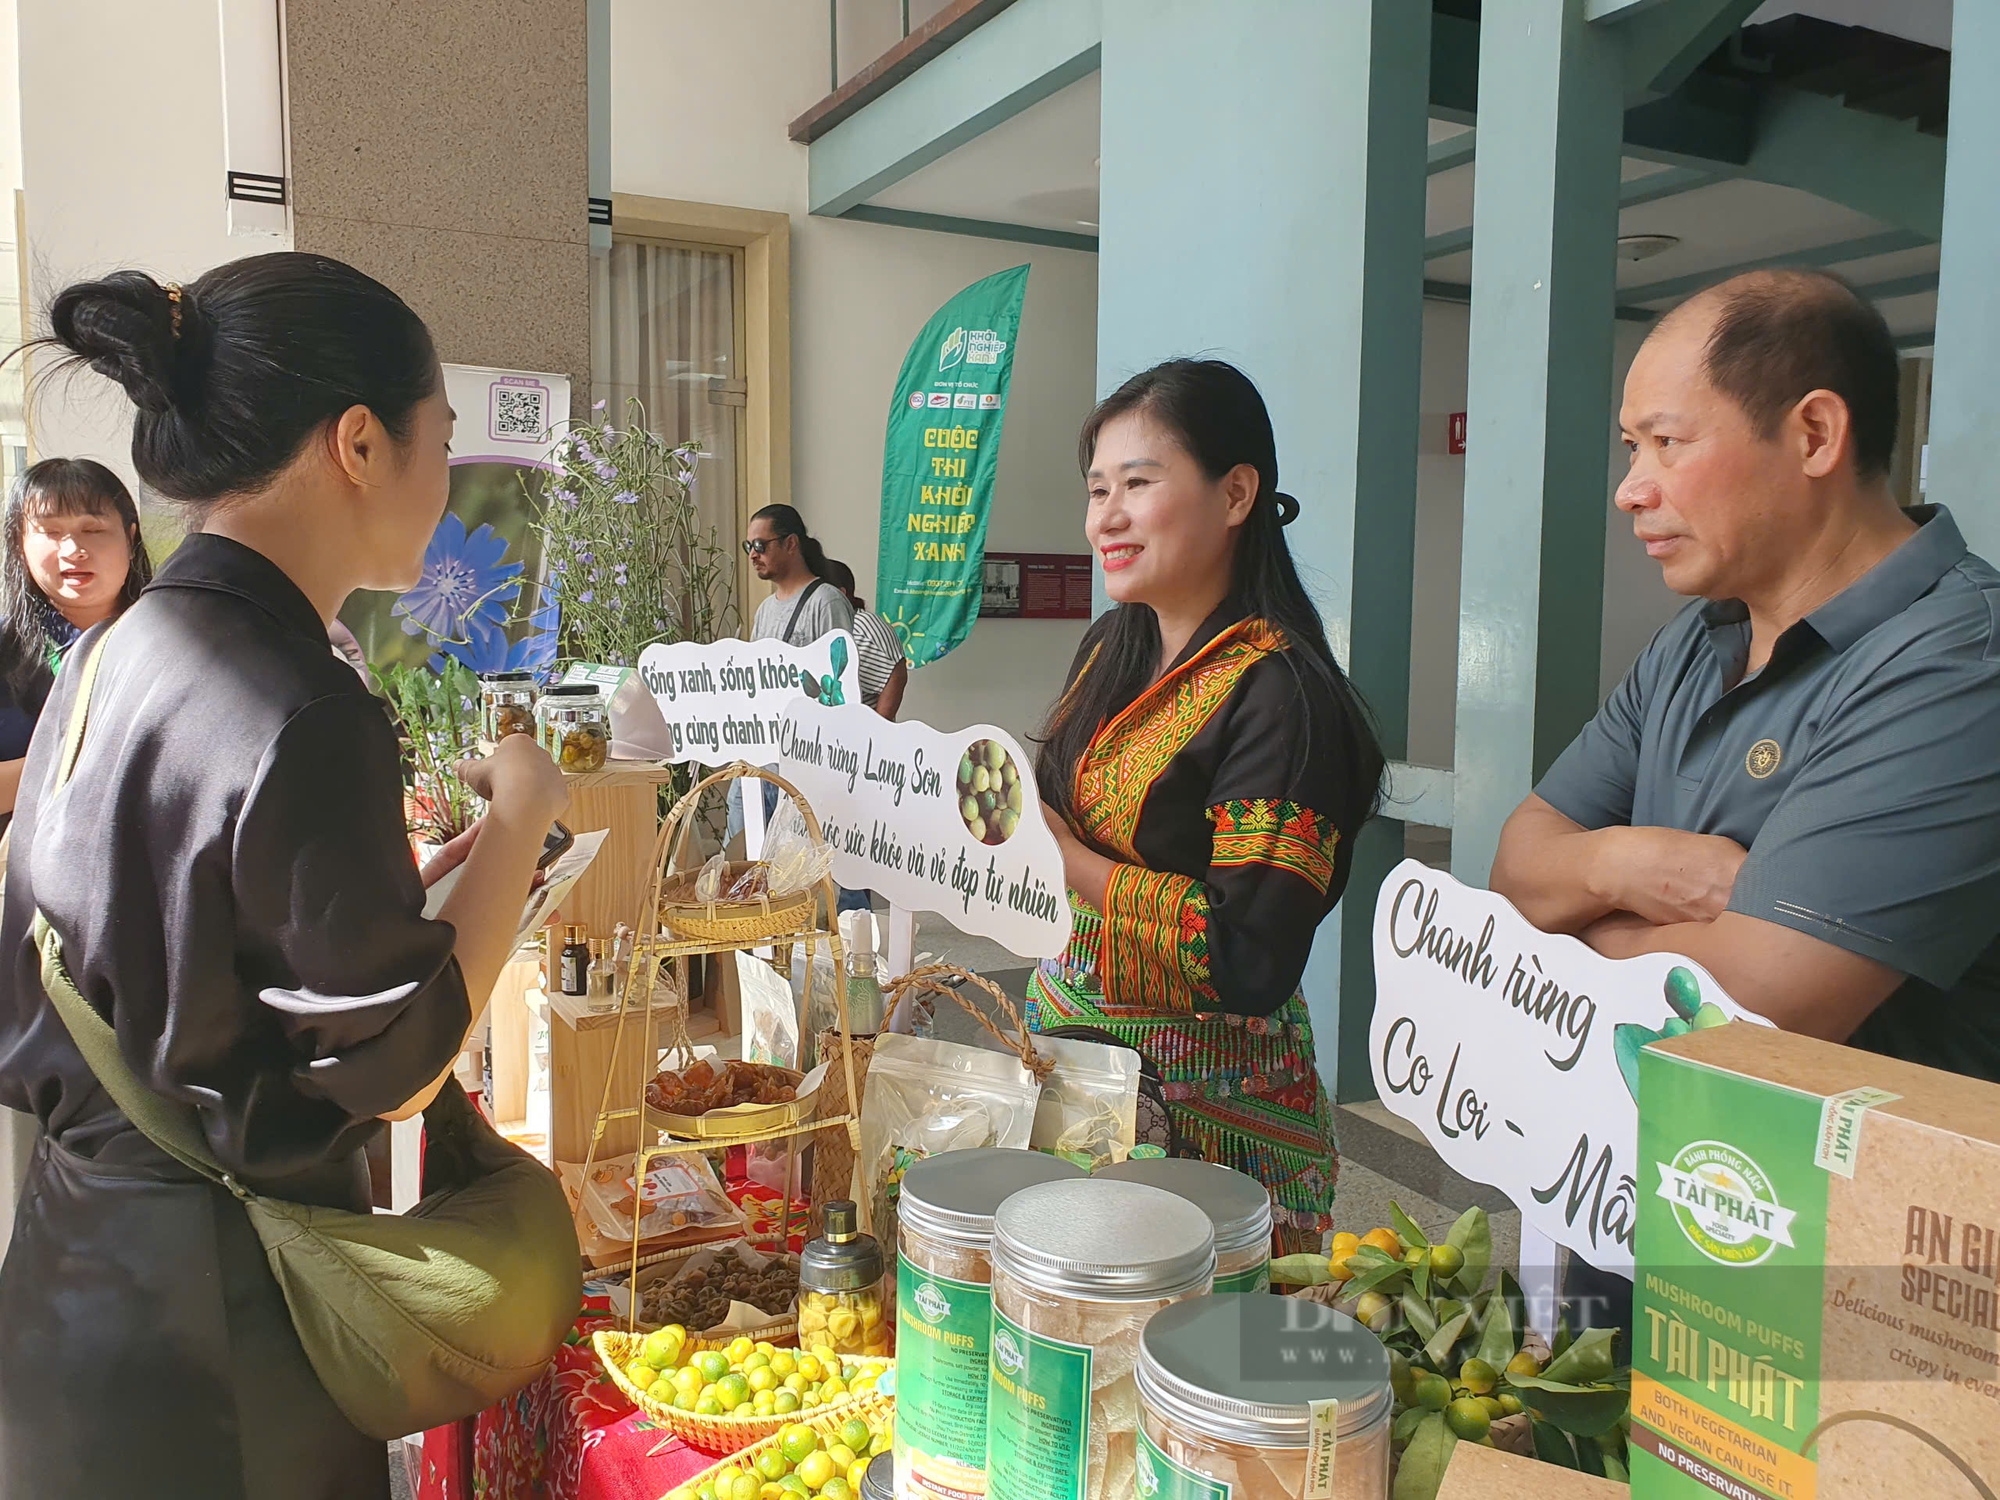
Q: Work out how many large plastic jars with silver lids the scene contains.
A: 4